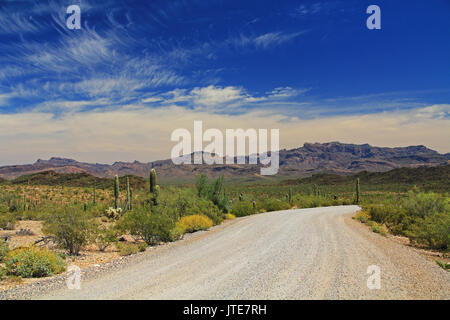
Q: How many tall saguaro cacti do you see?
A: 4